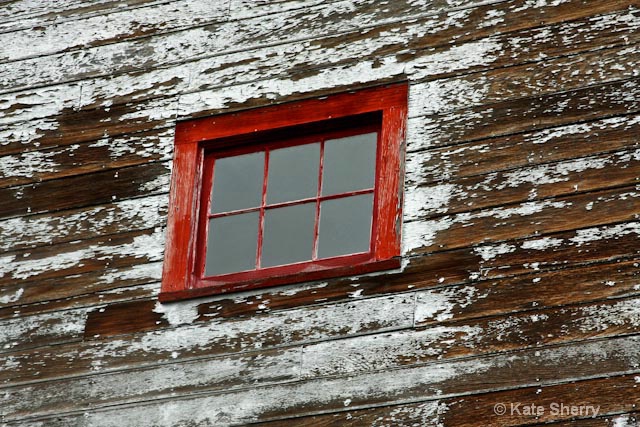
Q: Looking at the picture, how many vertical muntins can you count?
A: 2